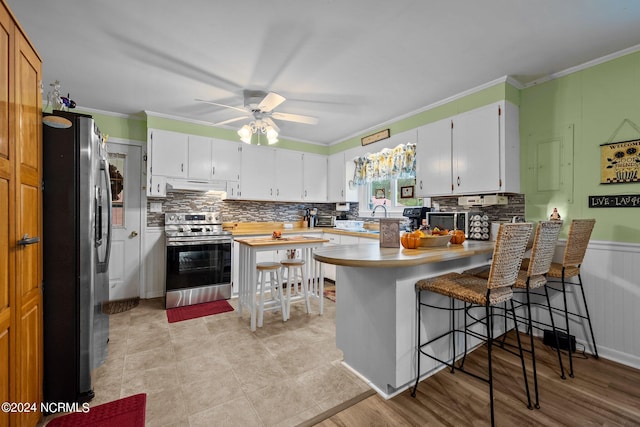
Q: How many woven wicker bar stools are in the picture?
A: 3